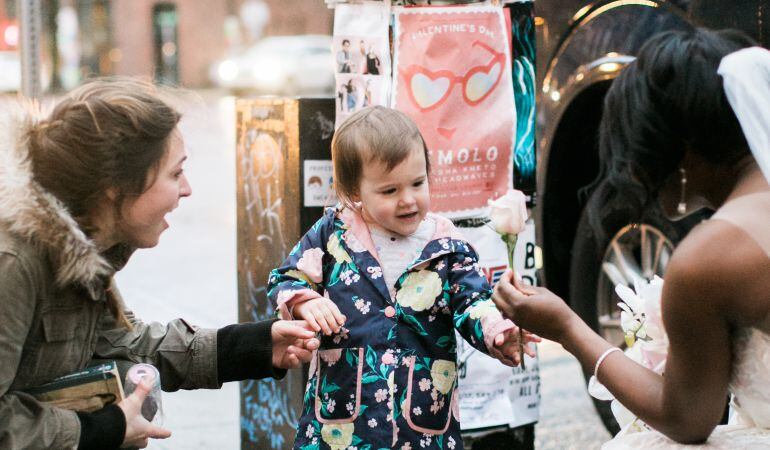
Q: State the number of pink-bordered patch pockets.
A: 2